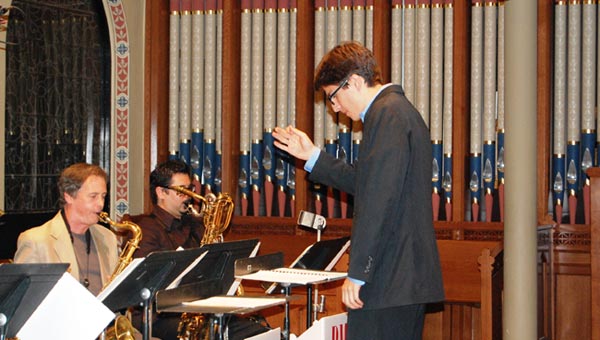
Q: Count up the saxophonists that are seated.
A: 2